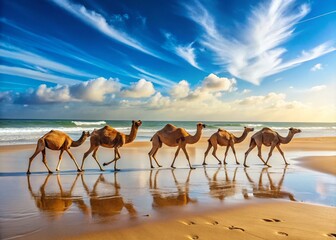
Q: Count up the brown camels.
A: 5